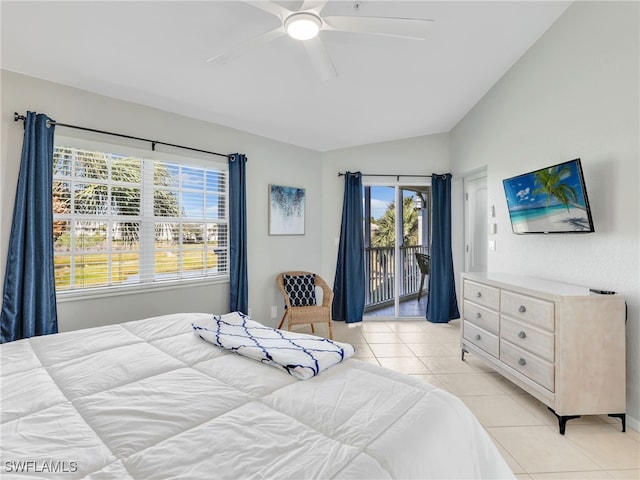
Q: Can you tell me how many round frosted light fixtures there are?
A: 1